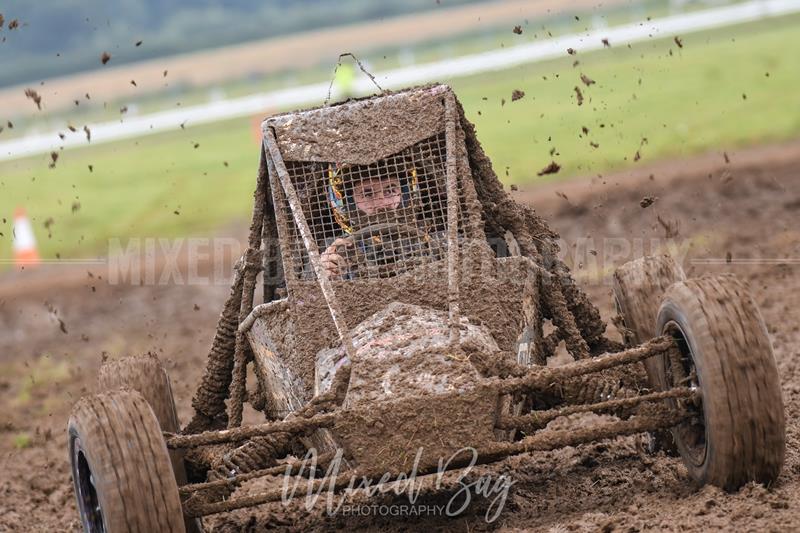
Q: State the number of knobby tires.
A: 4